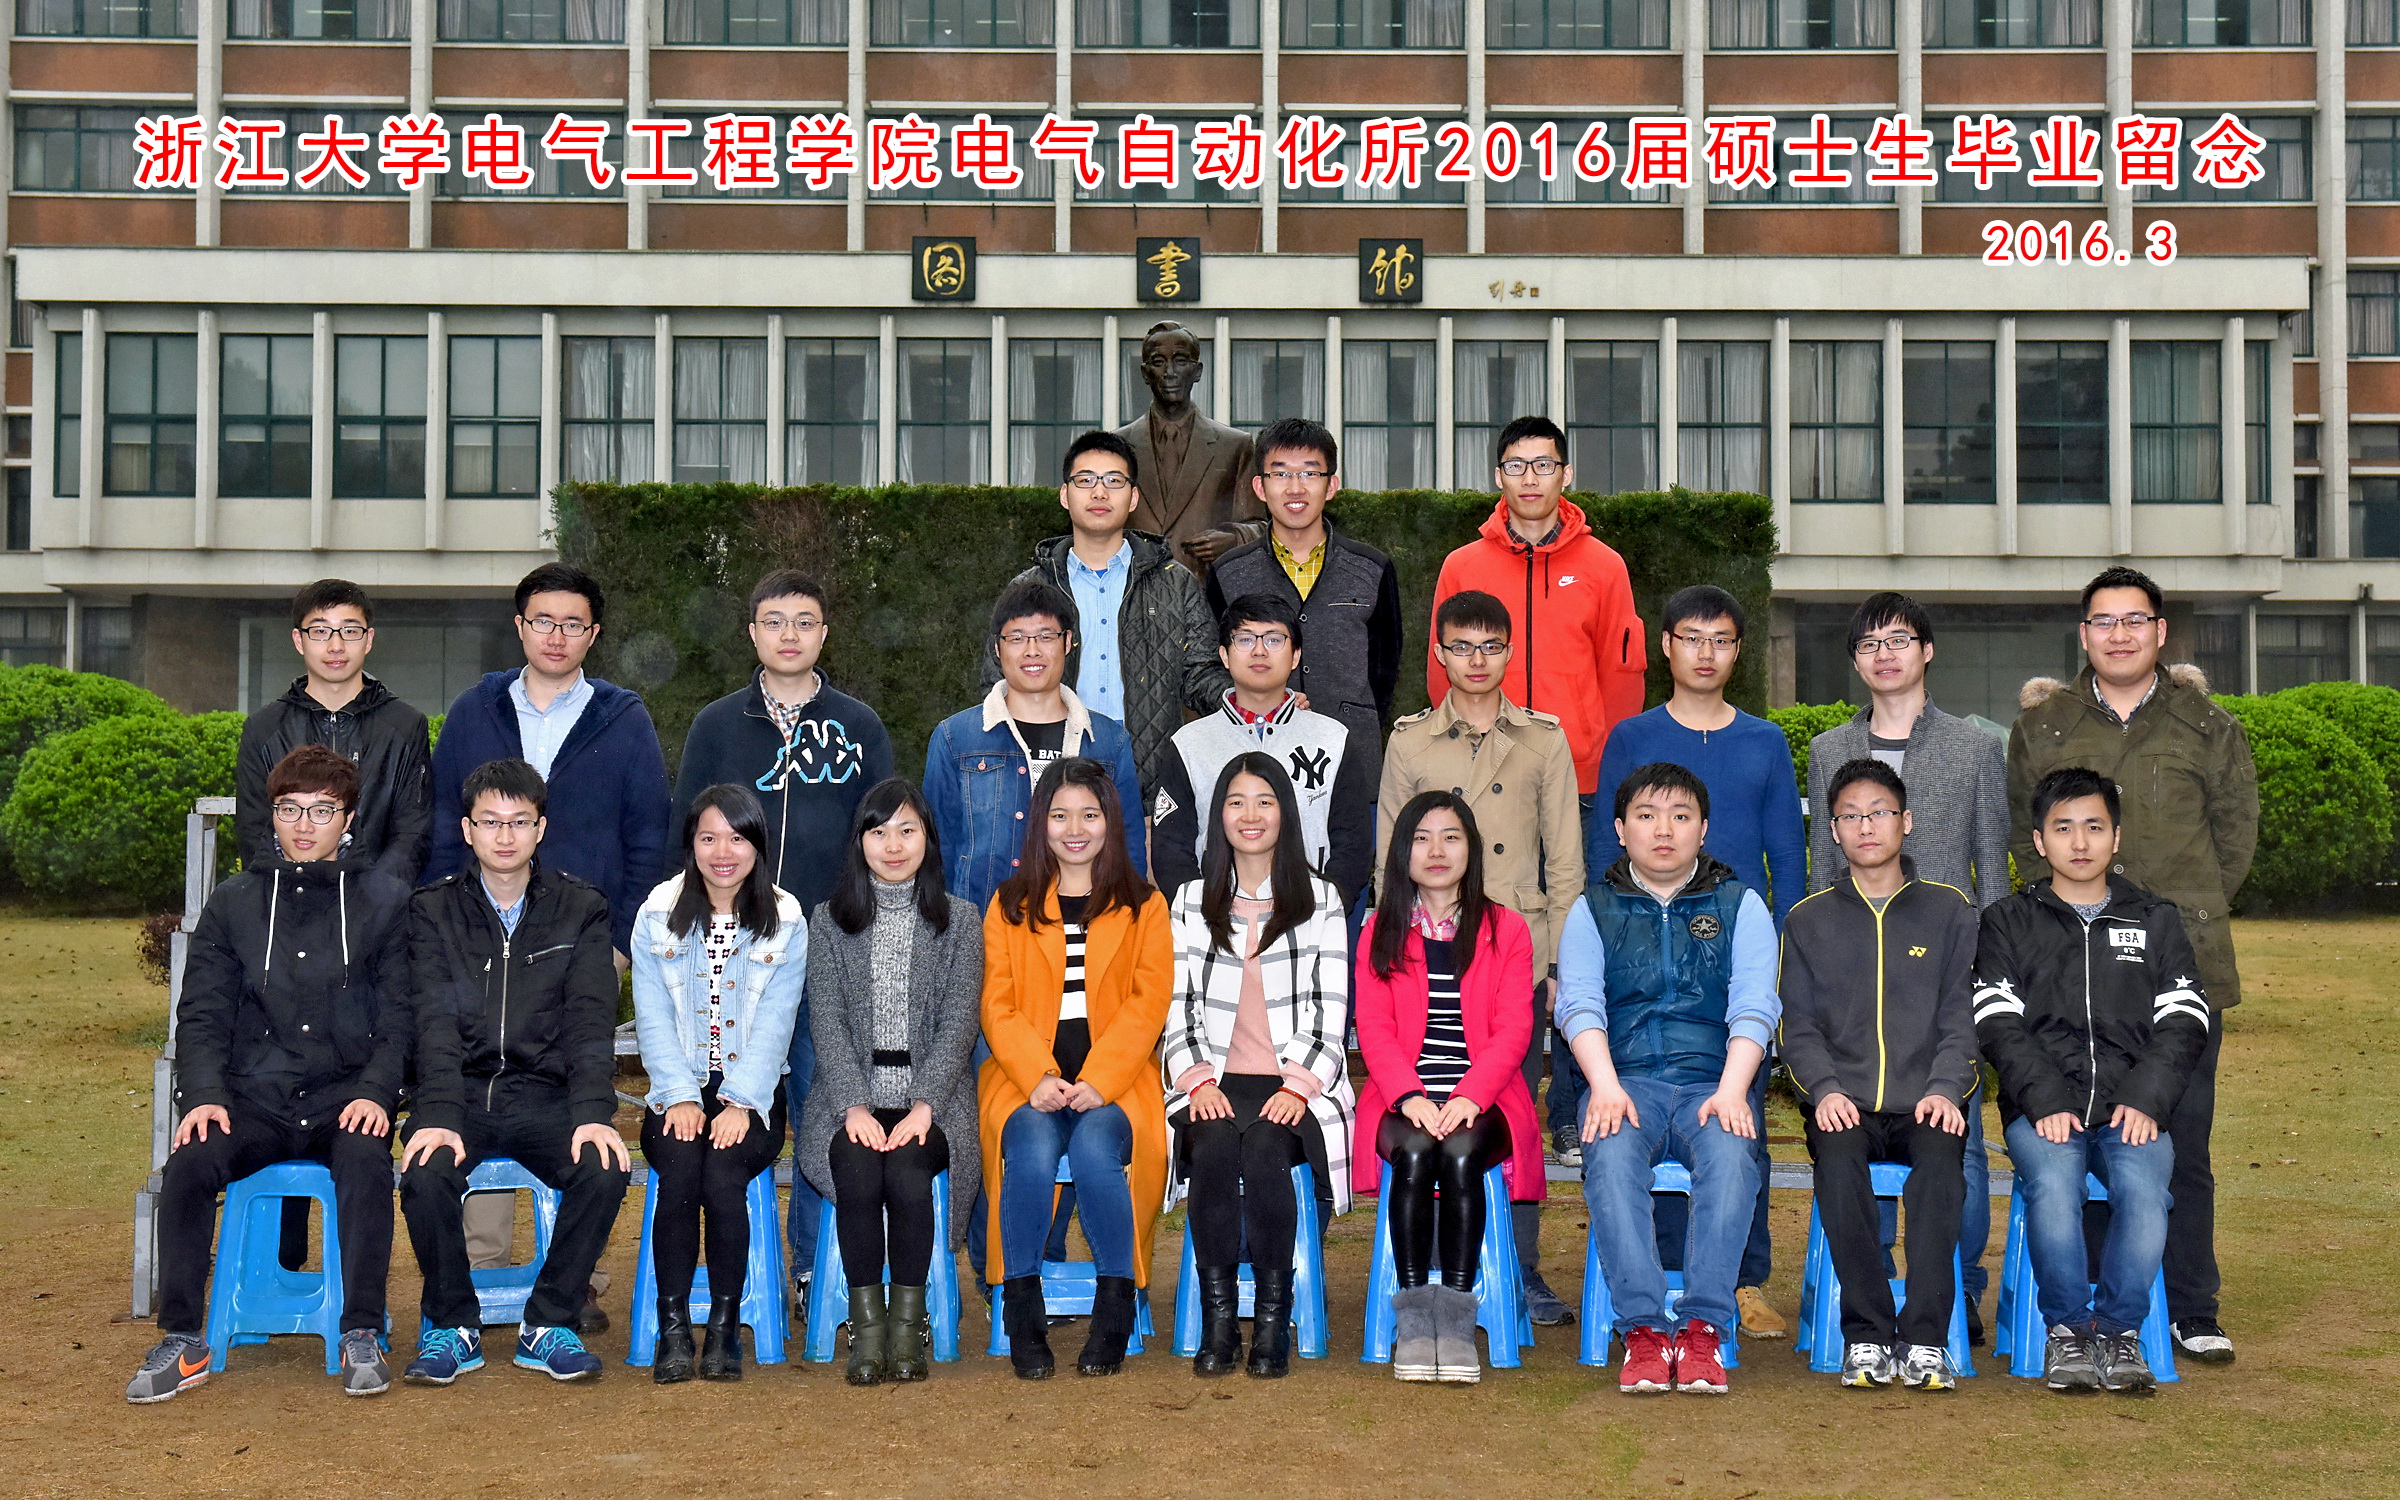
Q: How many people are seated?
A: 10